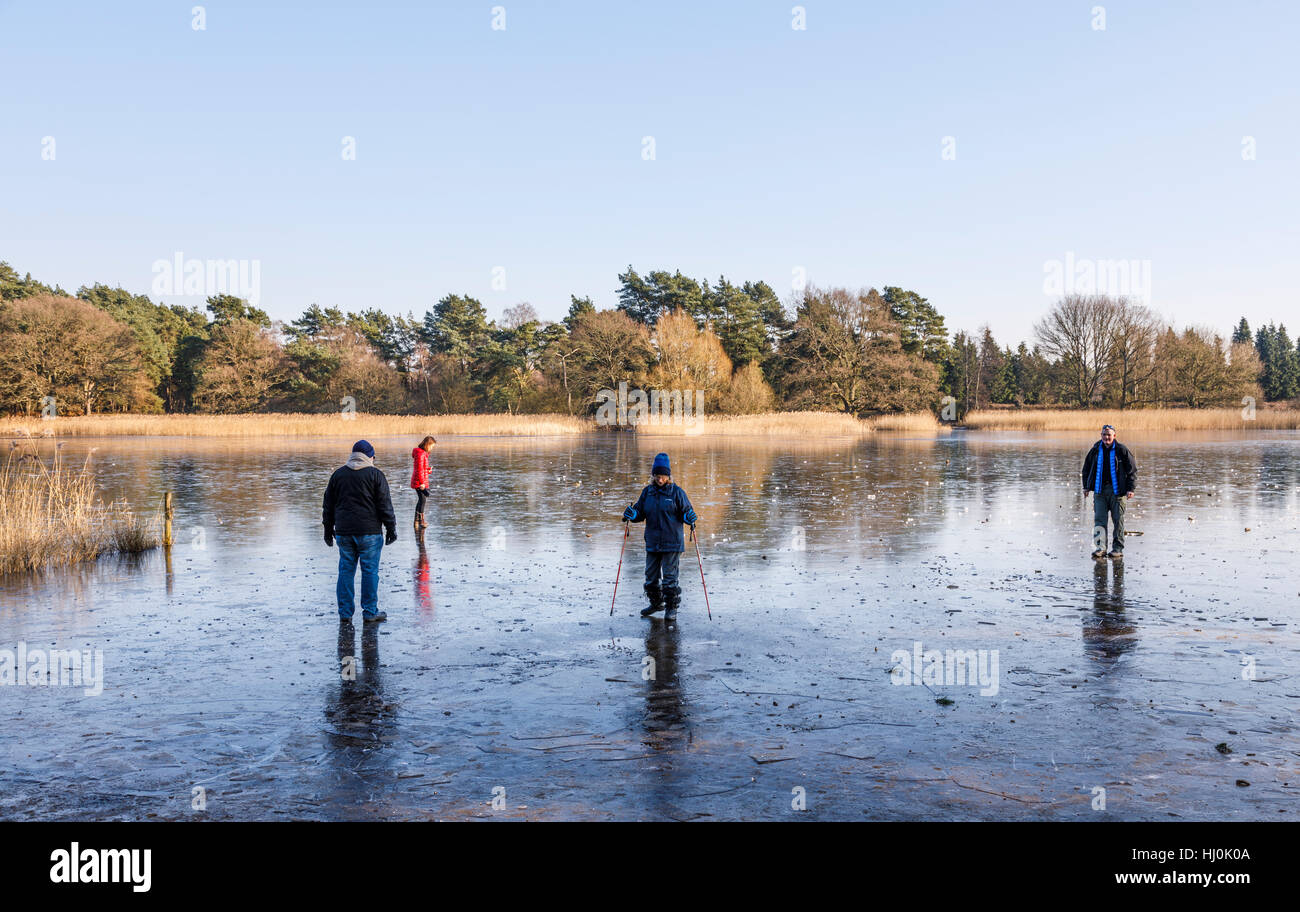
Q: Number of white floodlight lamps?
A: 0